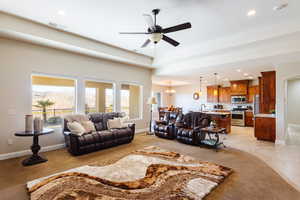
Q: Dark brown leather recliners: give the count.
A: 2